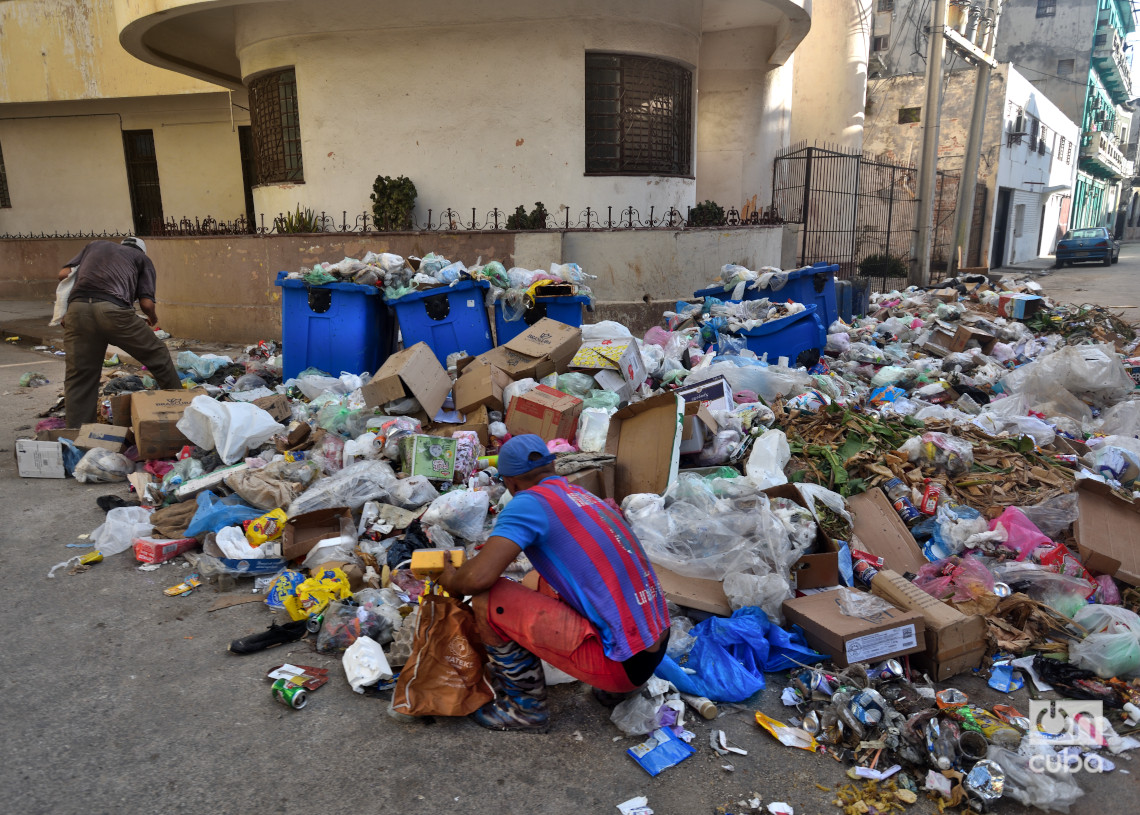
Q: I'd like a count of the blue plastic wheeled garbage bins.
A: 5